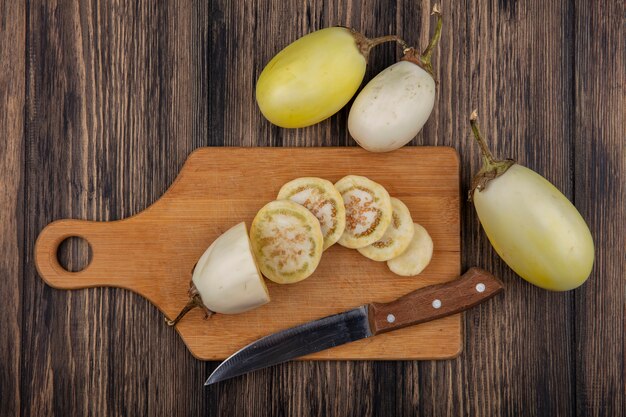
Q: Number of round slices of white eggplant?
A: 5